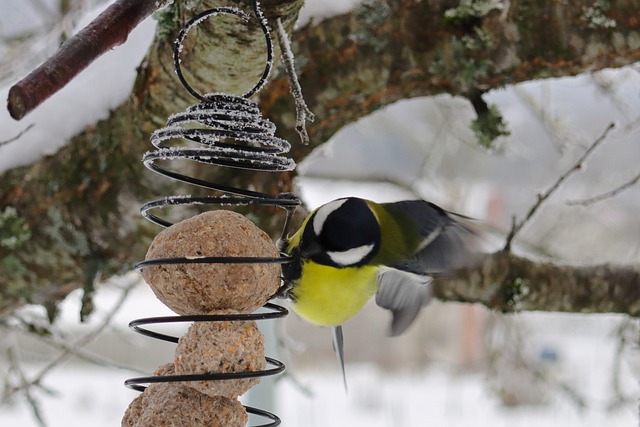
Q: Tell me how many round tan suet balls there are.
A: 3